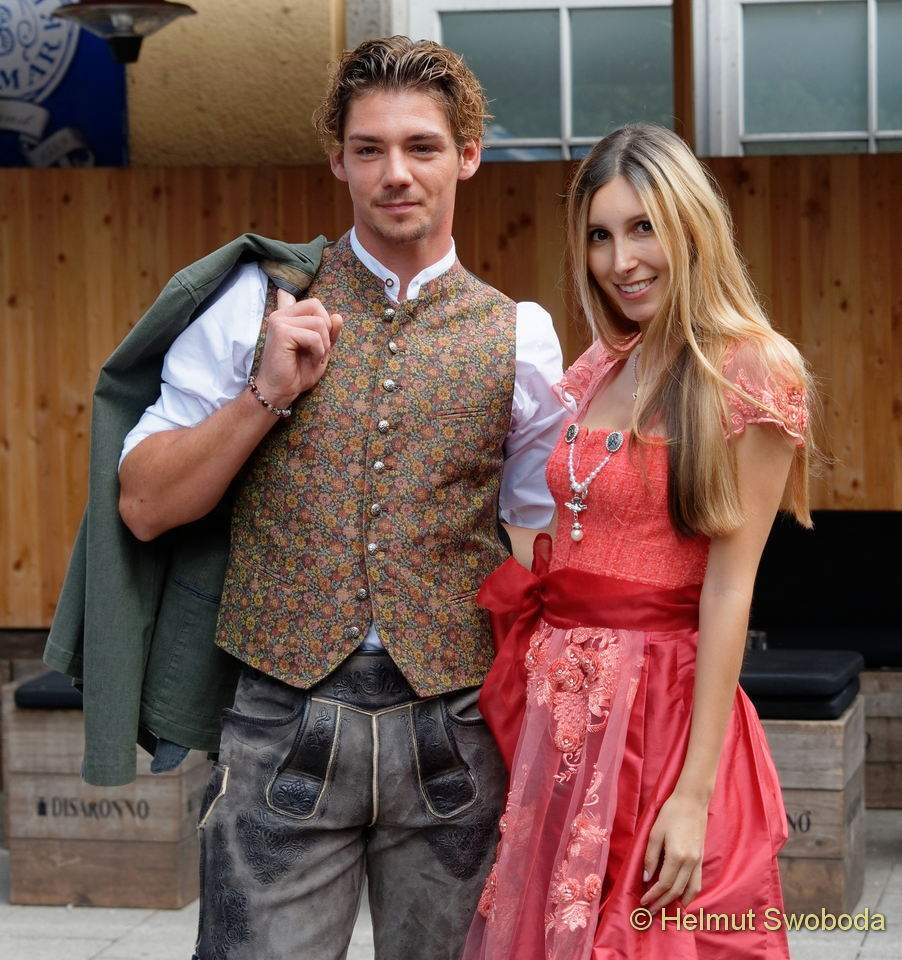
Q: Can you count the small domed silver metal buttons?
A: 9